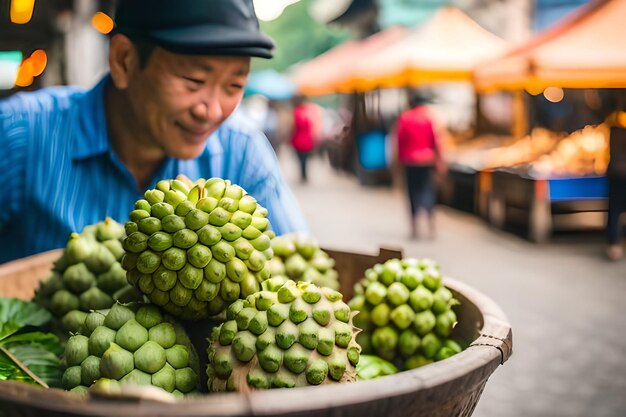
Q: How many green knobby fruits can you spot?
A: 6